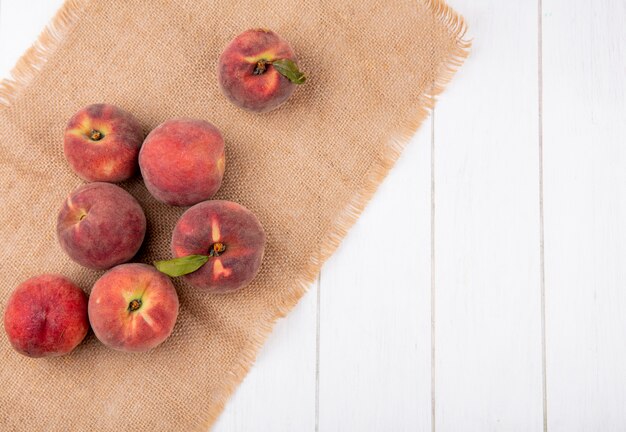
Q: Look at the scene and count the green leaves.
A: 2